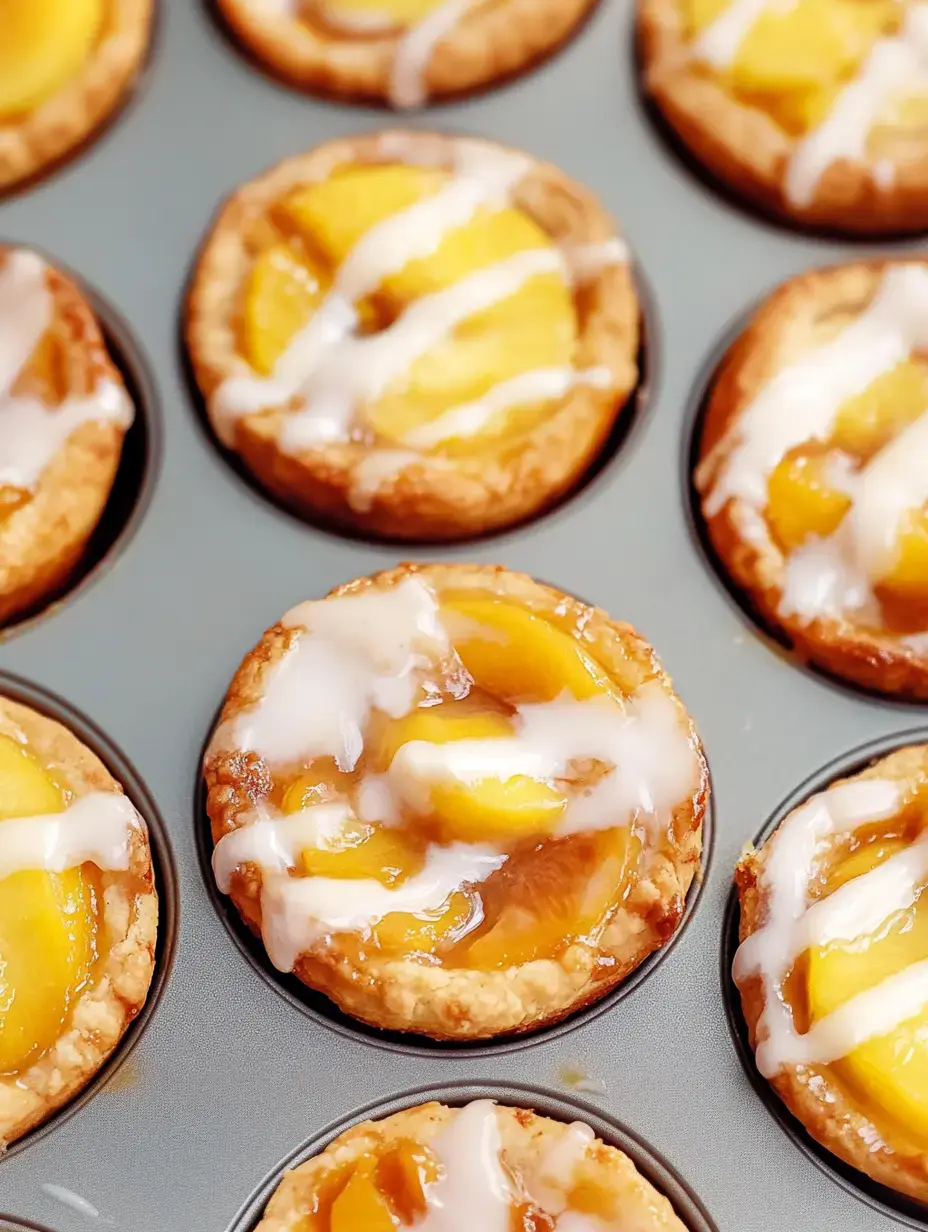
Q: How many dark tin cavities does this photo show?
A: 10